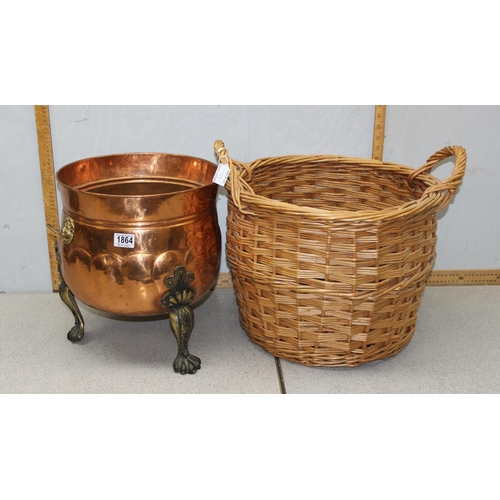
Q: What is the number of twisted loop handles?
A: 2